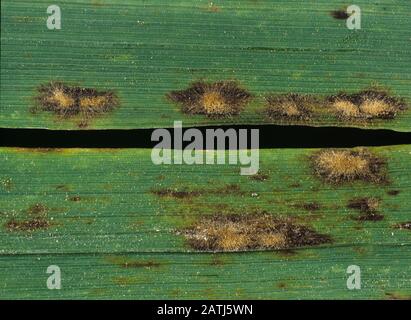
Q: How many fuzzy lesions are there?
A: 6